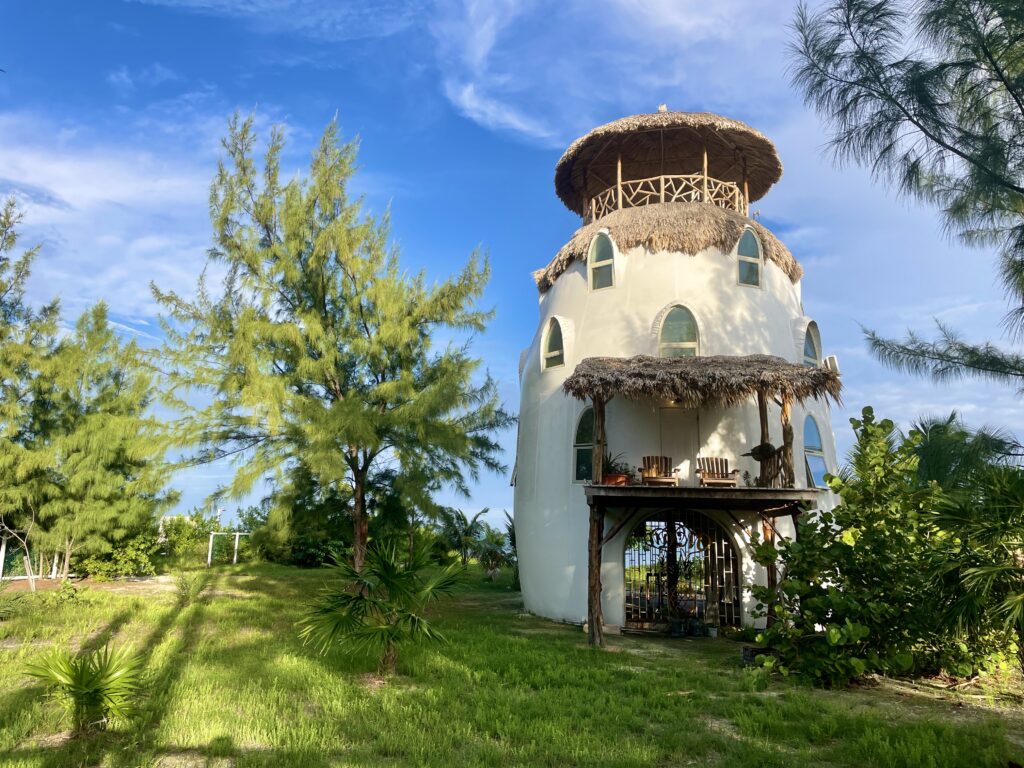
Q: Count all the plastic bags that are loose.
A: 0